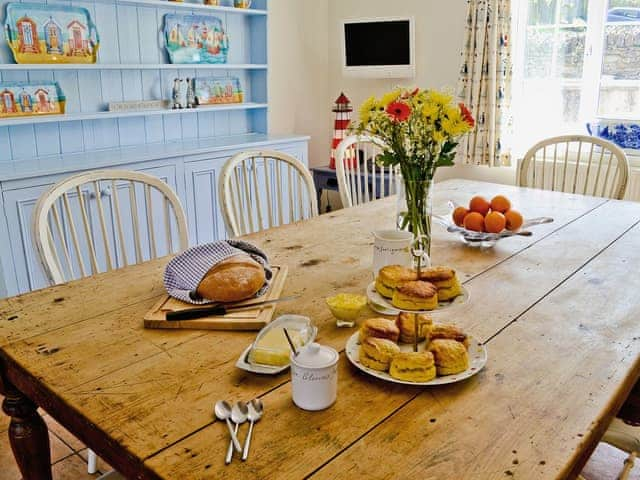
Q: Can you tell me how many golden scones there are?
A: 9